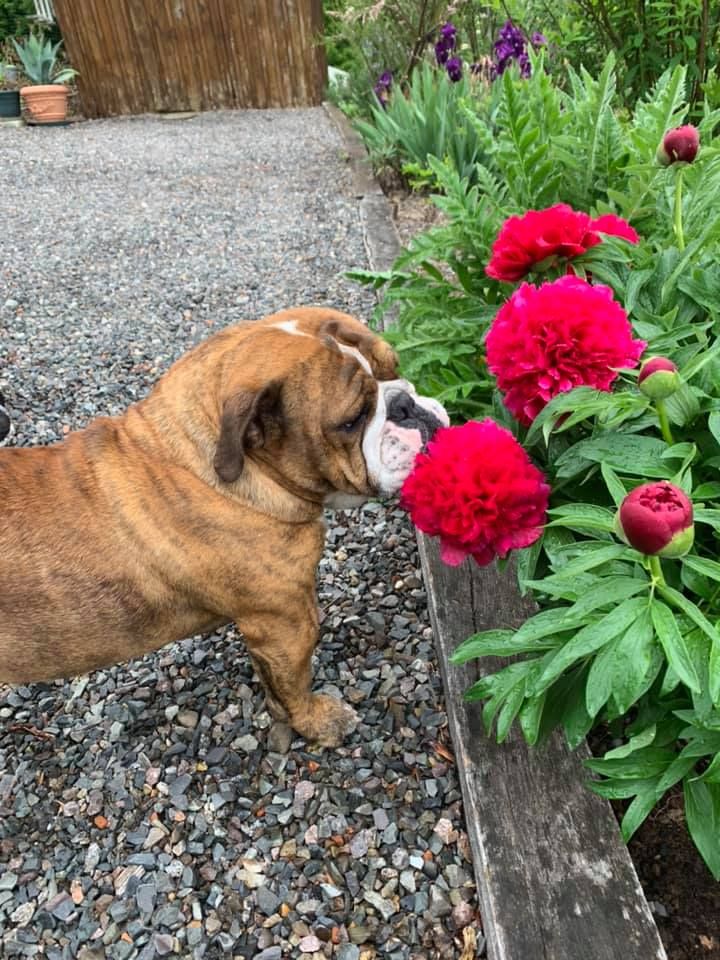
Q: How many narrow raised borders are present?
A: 1